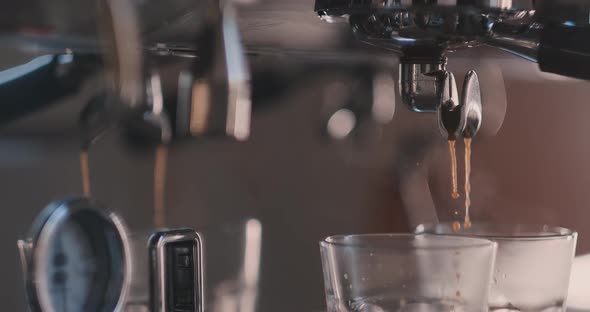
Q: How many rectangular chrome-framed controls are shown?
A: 1